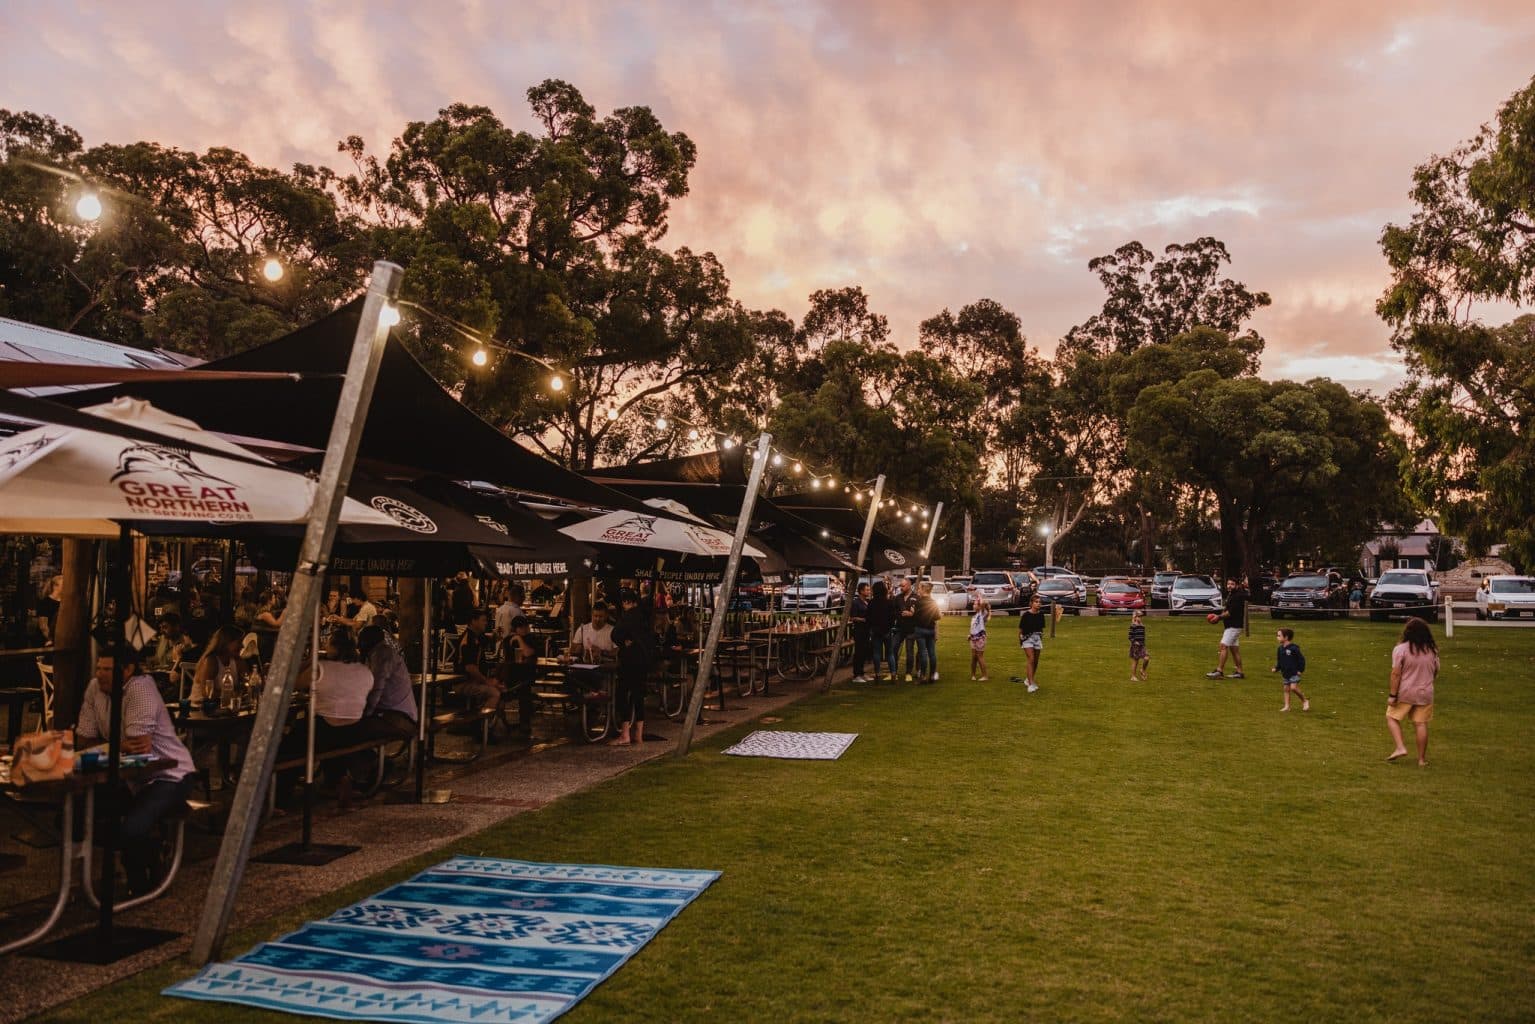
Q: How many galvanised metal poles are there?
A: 4